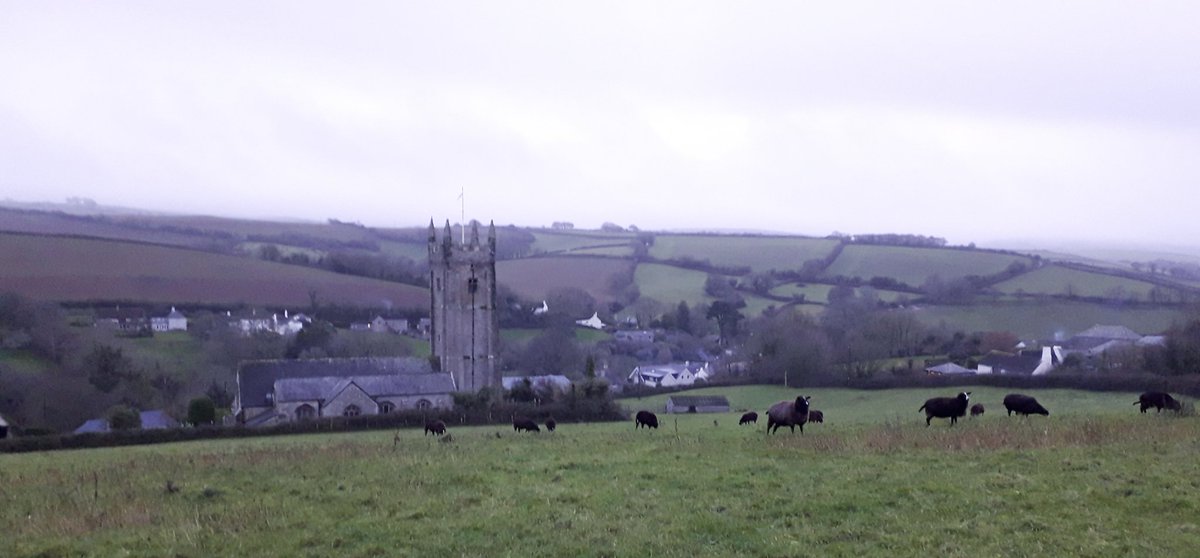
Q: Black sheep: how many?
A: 11